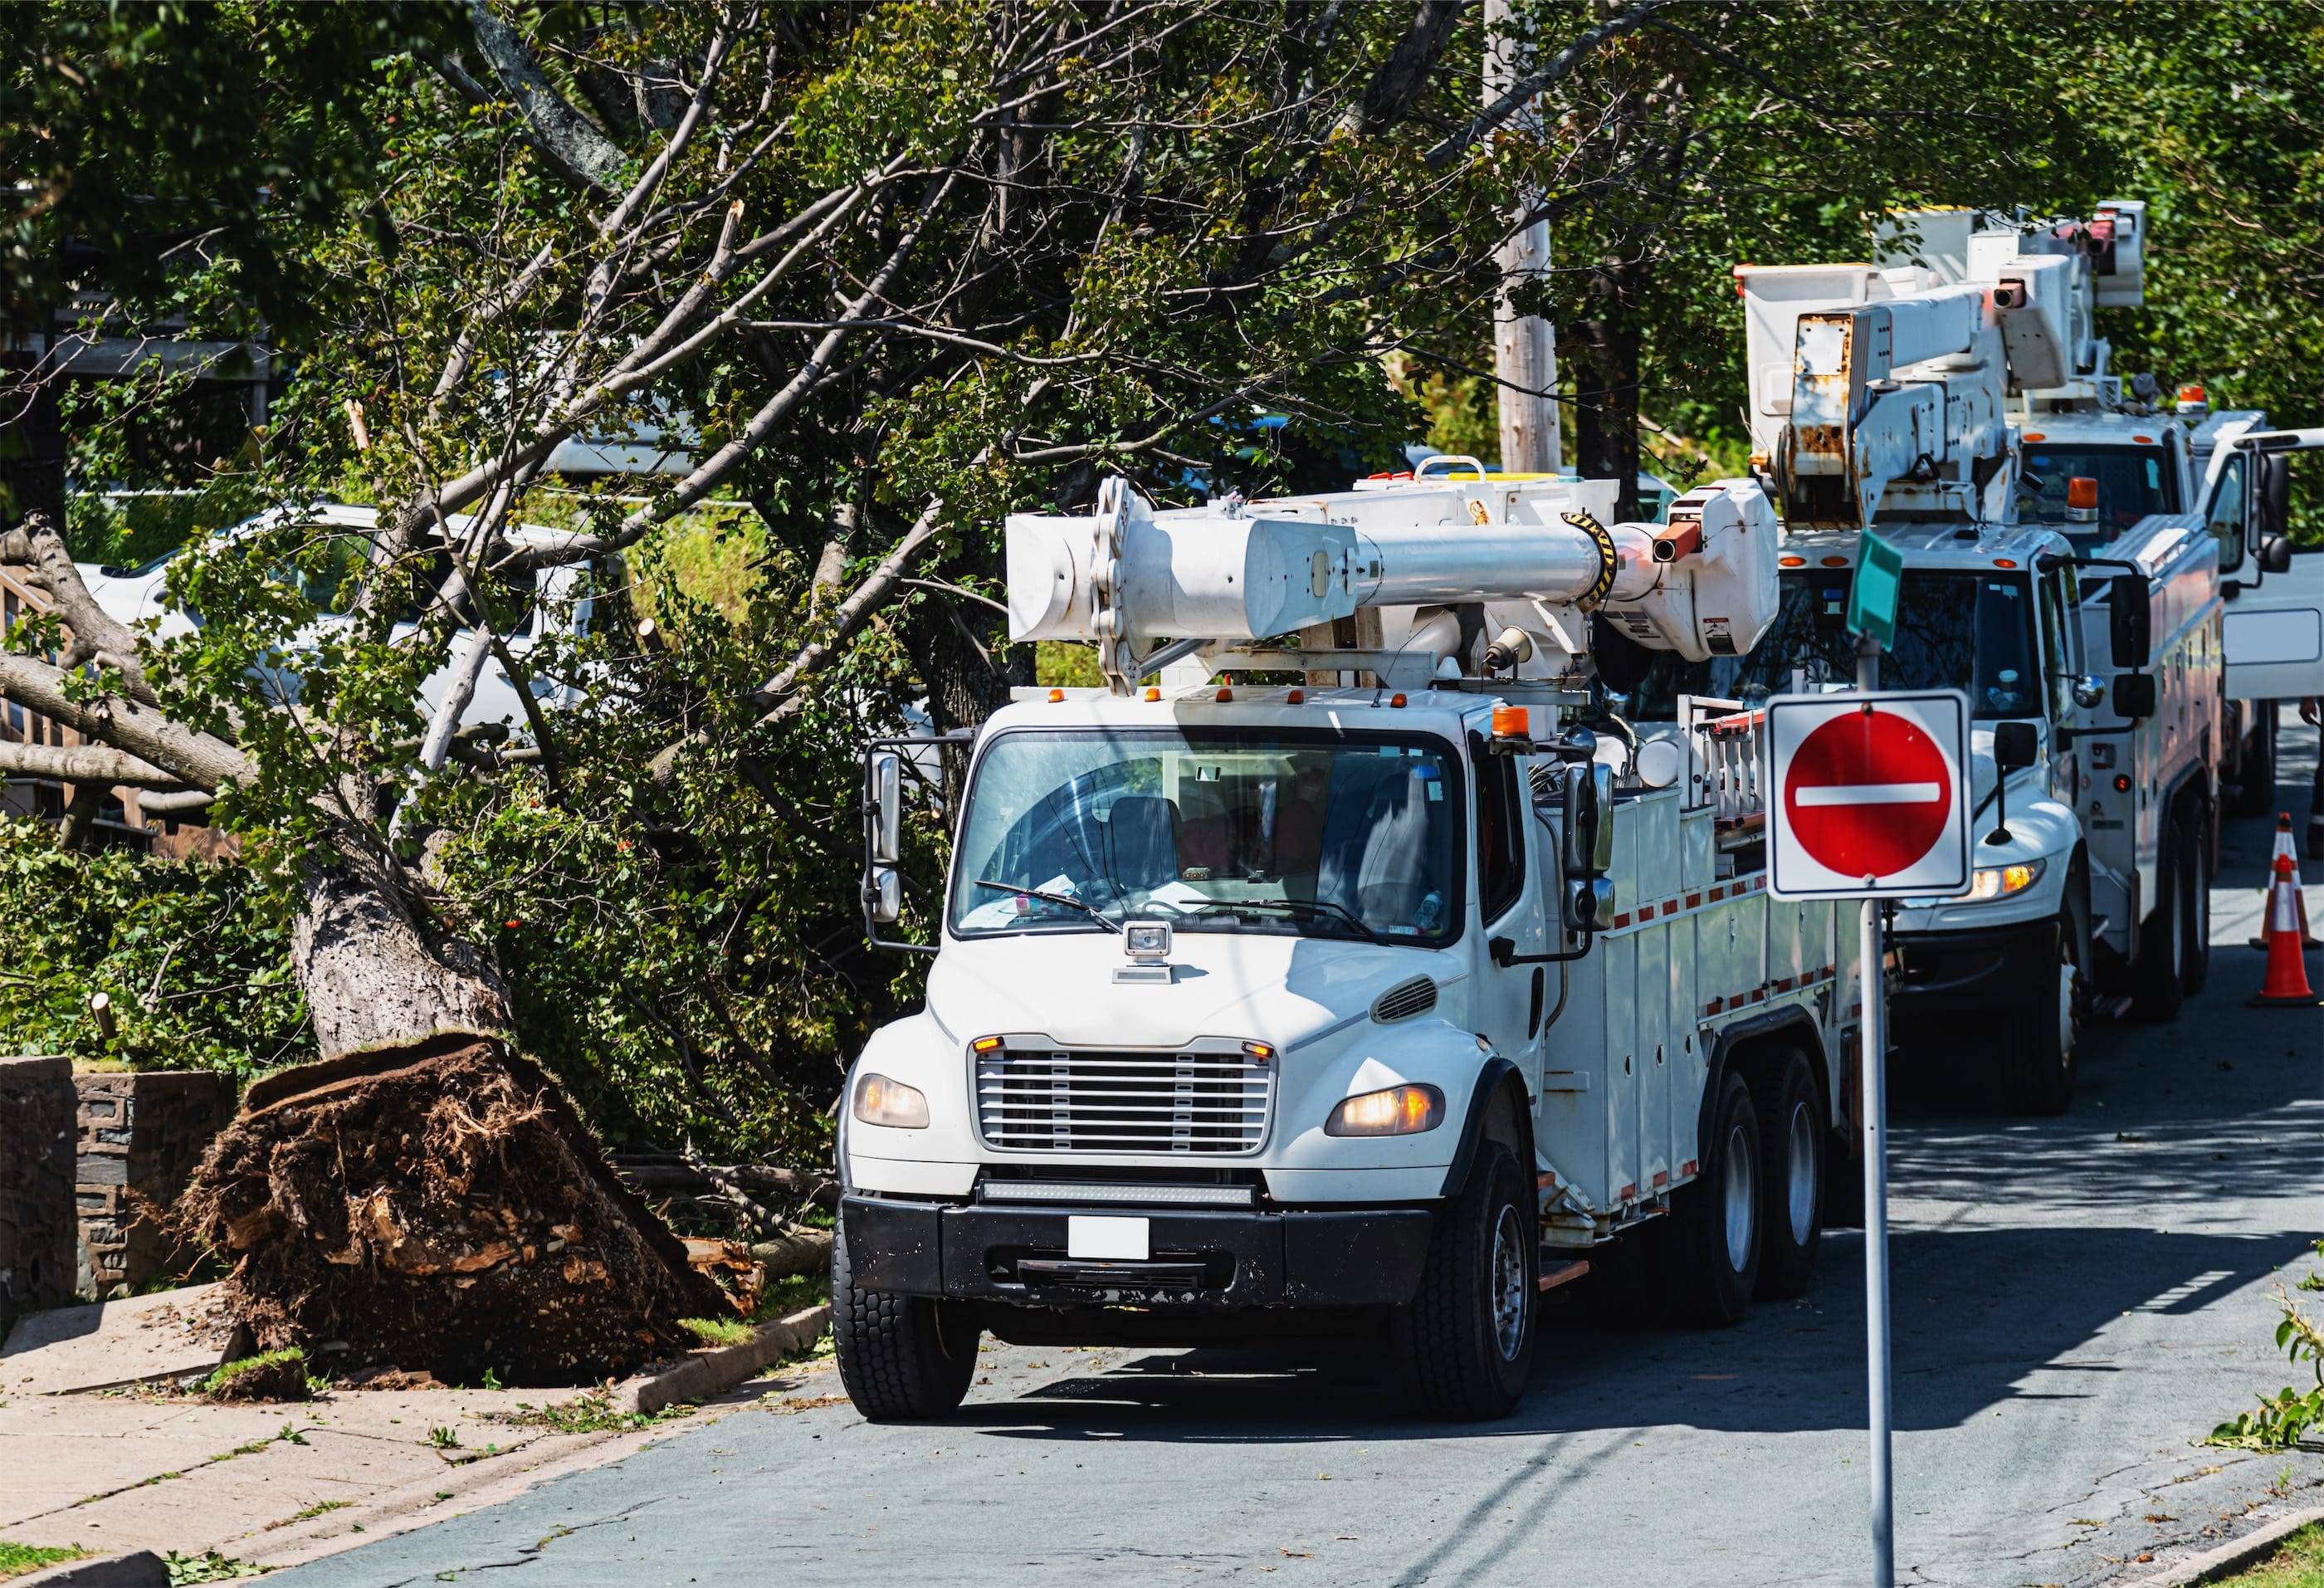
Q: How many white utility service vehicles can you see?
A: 3